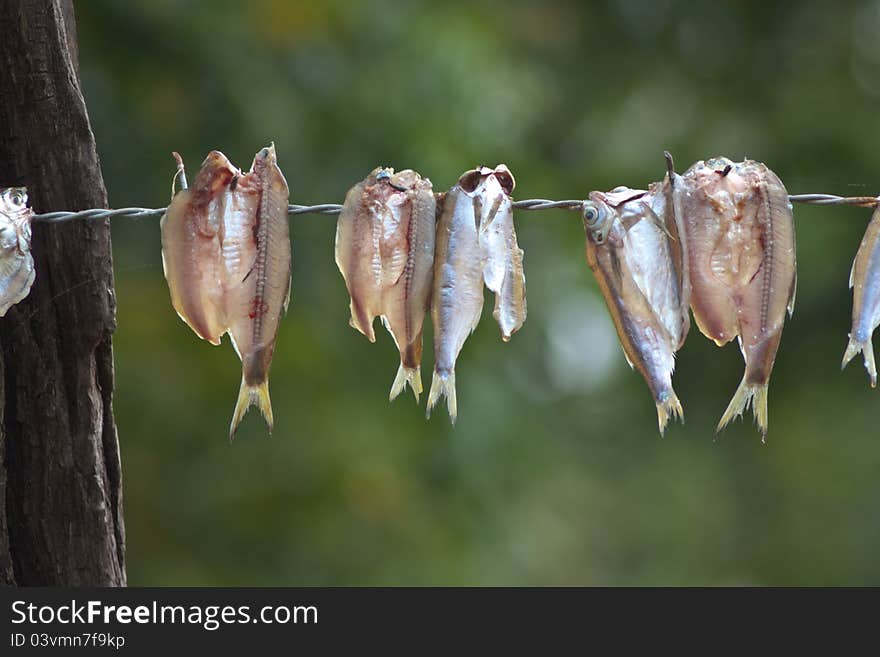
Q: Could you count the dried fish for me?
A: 7